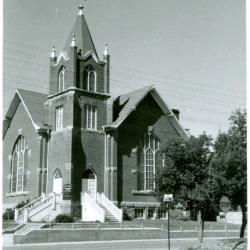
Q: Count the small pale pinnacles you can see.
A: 3